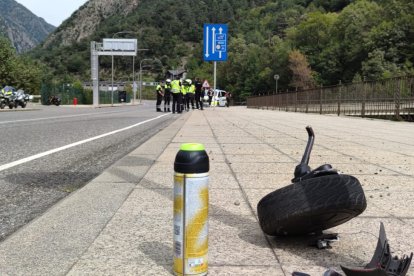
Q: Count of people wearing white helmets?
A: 2